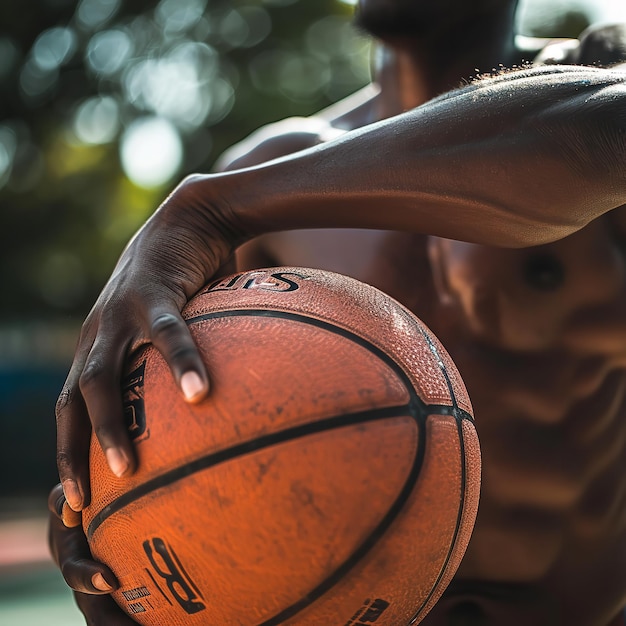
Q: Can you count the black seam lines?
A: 3